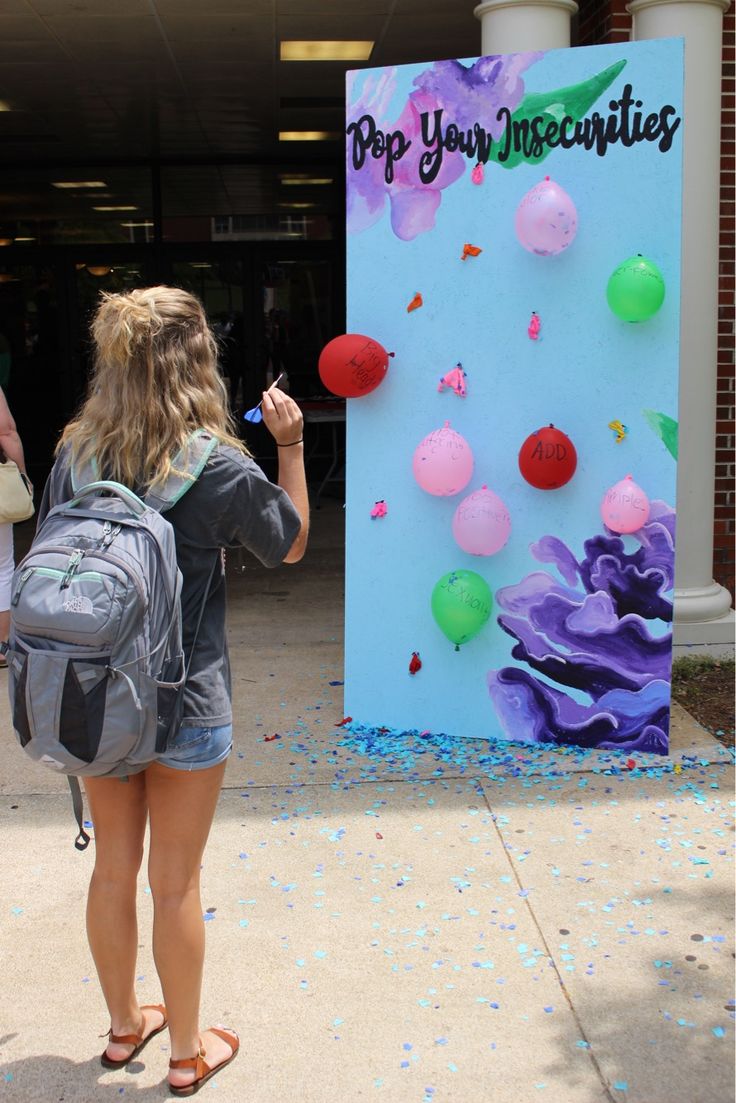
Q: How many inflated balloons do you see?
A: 8